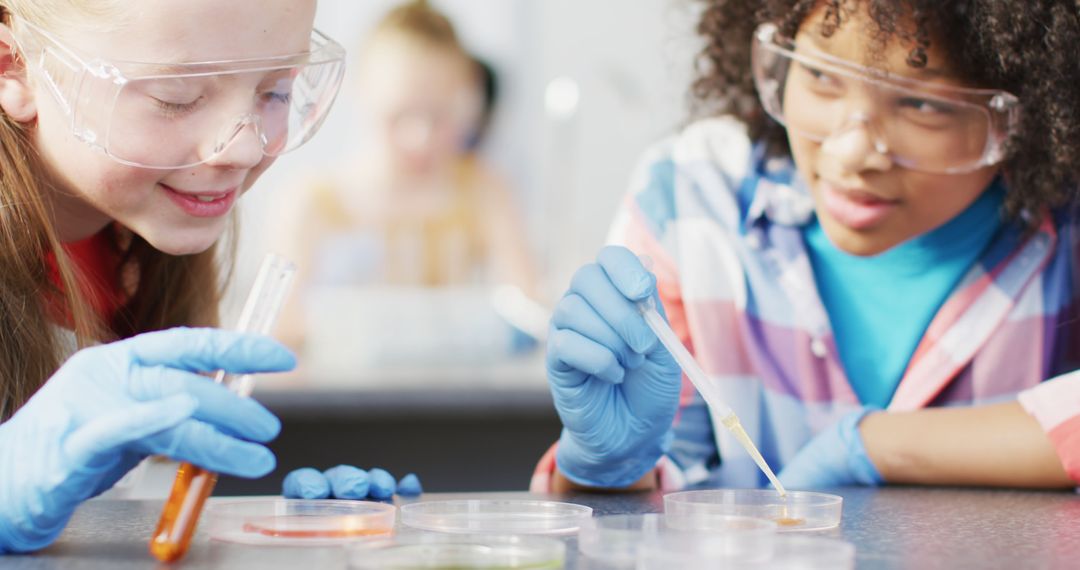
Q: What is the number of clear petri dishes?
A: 6